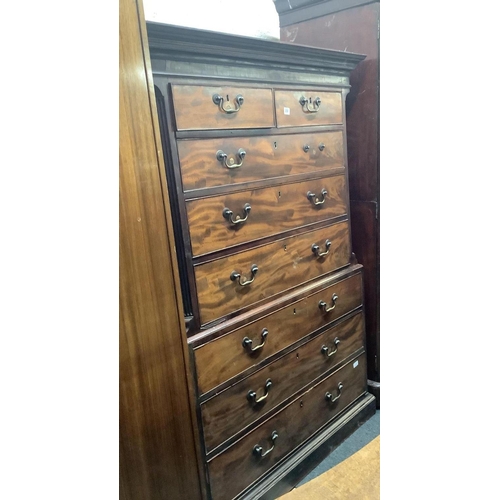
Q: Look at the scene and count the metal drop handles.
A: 13